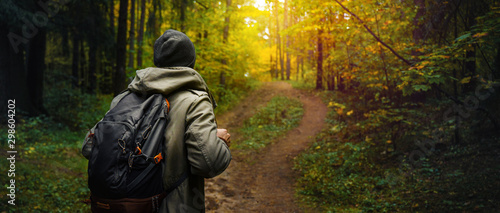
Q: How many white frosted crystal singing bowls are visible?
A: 0